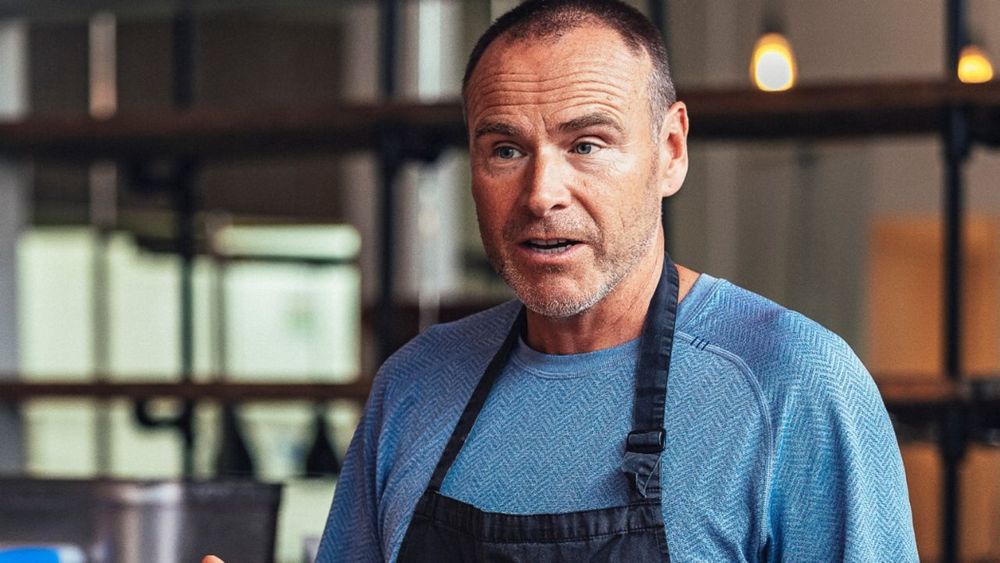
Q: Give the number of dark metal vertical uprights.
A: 4